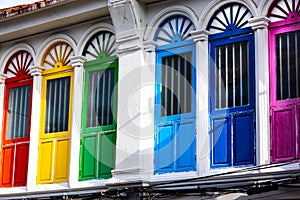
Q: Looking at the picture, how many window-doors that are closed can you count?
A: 6